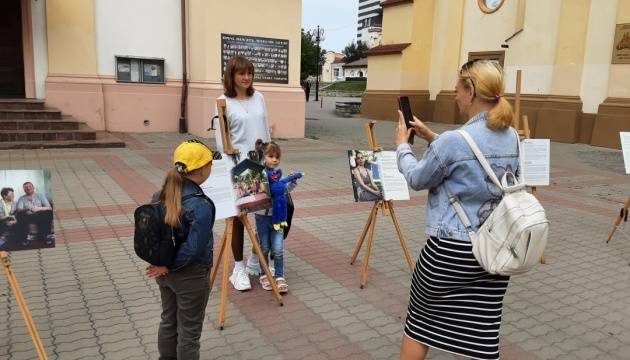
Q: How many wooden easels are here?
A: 5